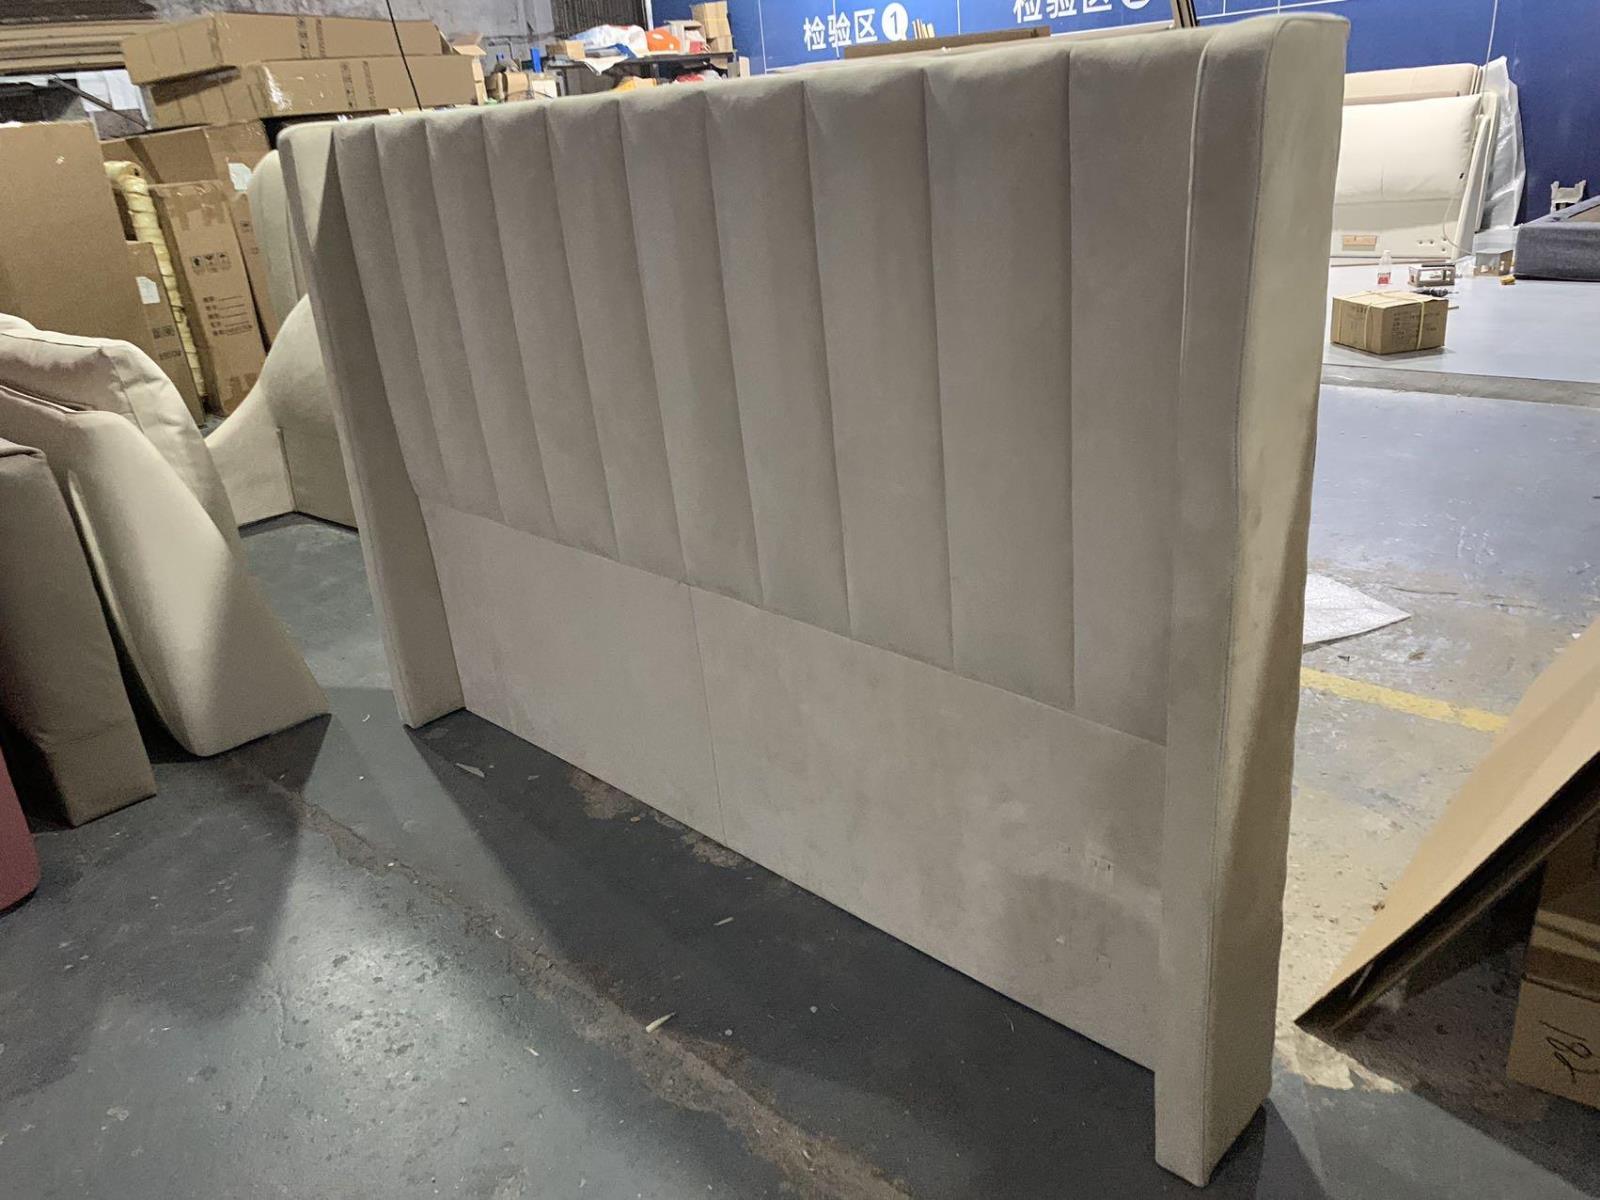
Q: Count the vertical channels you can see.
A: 10